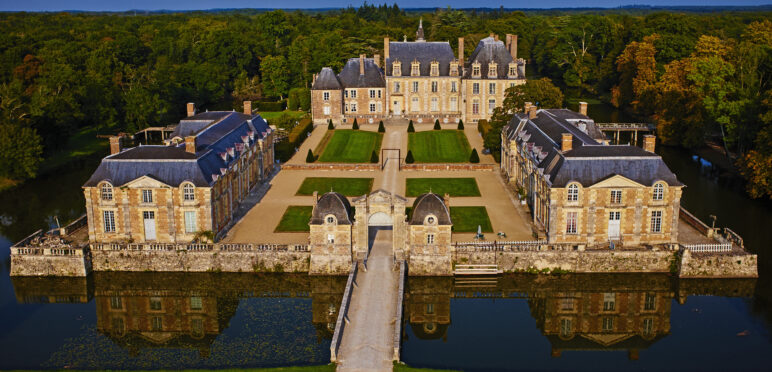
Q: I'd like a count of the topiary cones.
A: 10